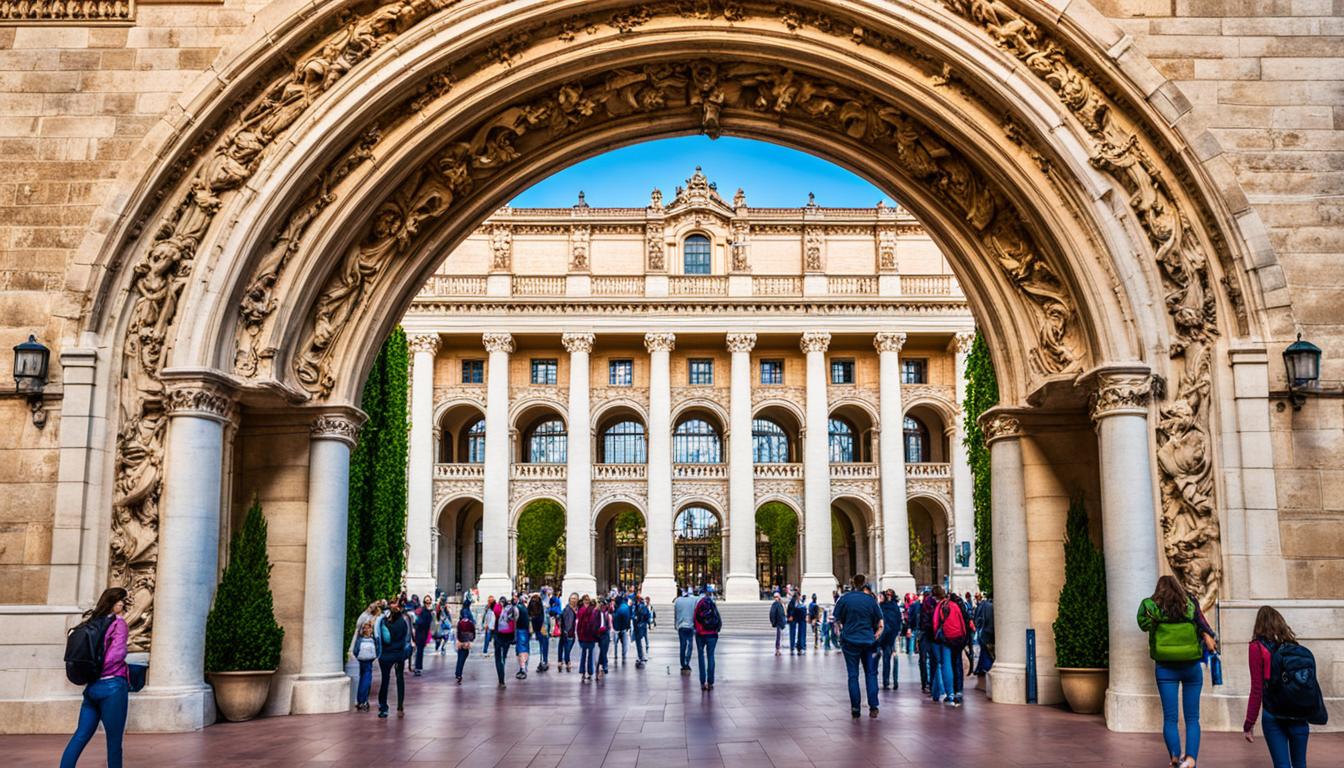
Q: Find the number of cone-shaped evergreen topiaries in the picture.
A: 2